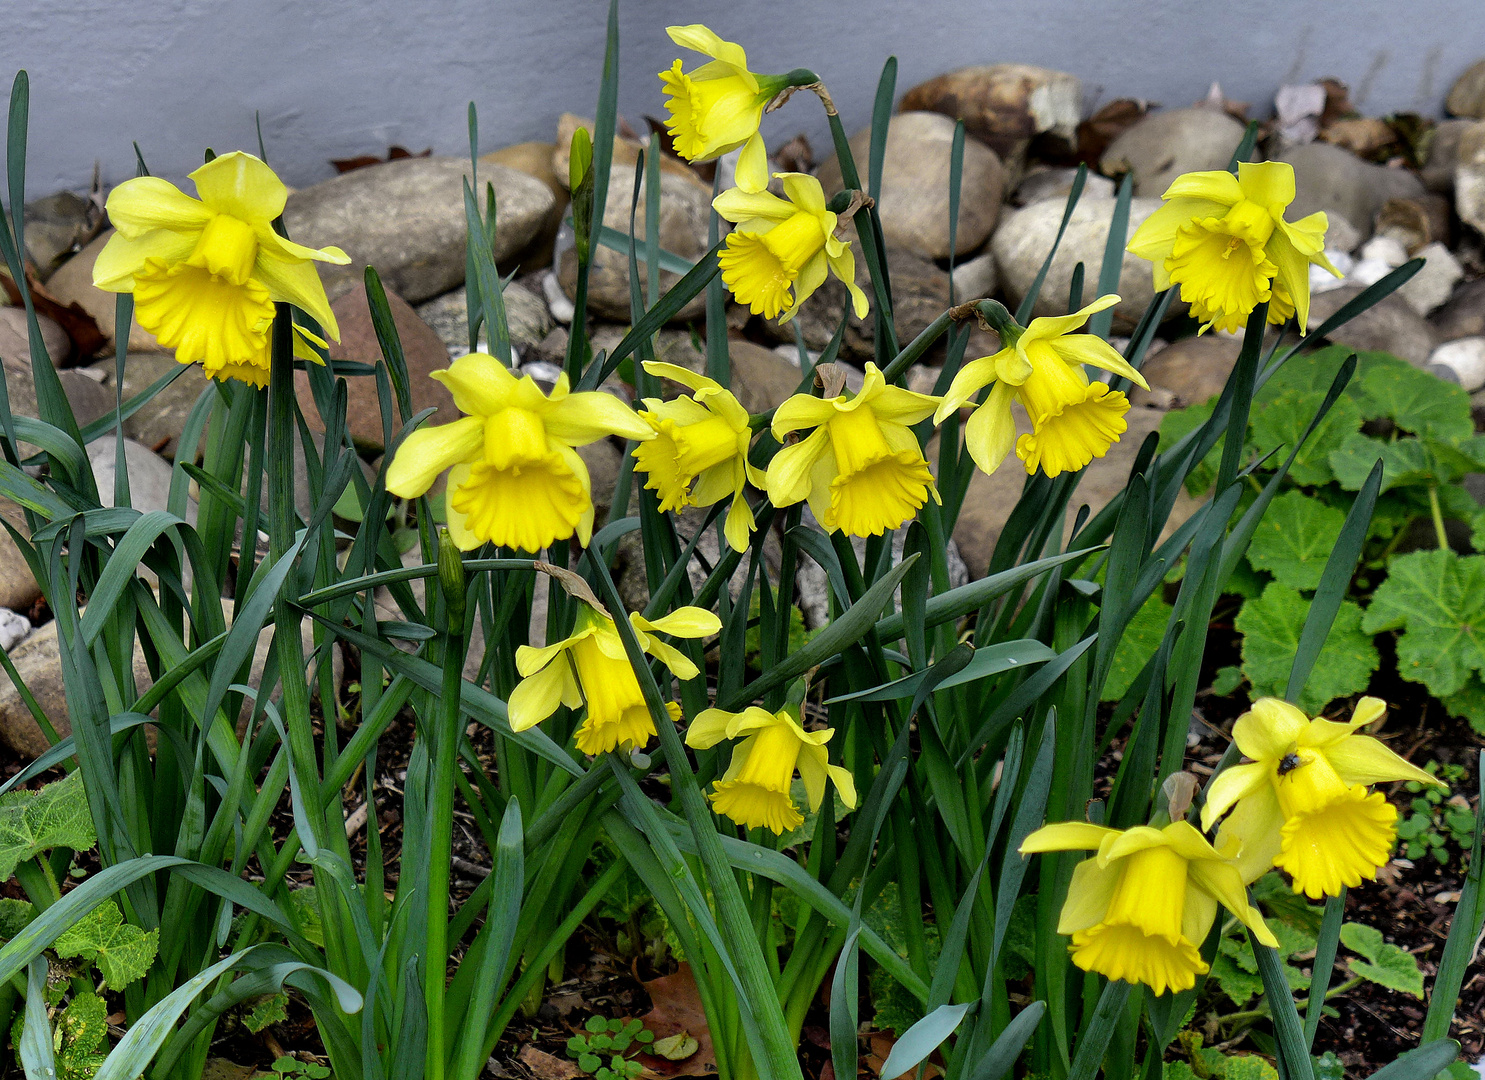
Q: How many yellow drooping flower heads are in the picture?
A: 12